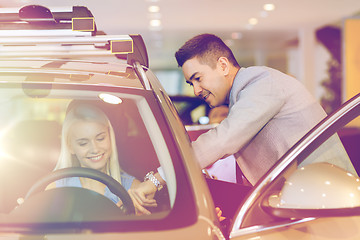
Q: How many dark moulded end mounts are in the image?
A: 2